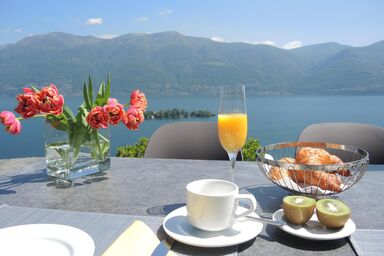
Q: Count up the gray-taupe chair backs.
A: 2